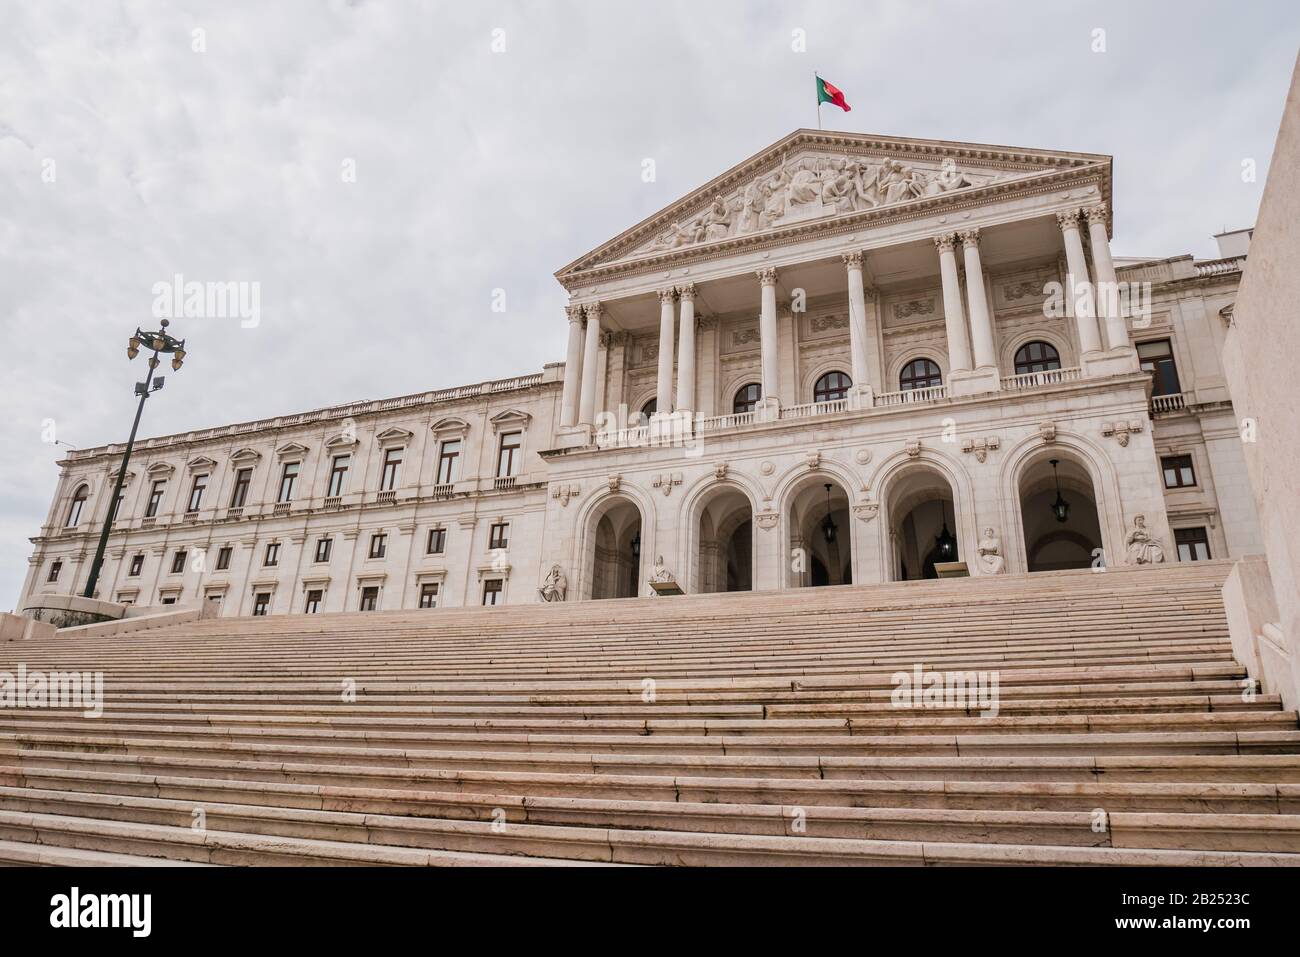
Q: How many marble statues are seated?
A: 4